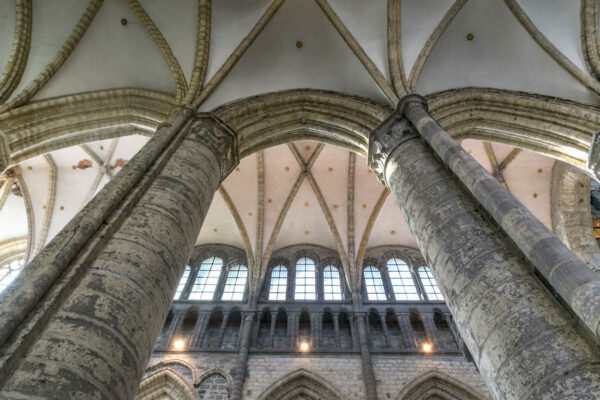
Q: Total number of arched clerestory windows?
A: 9